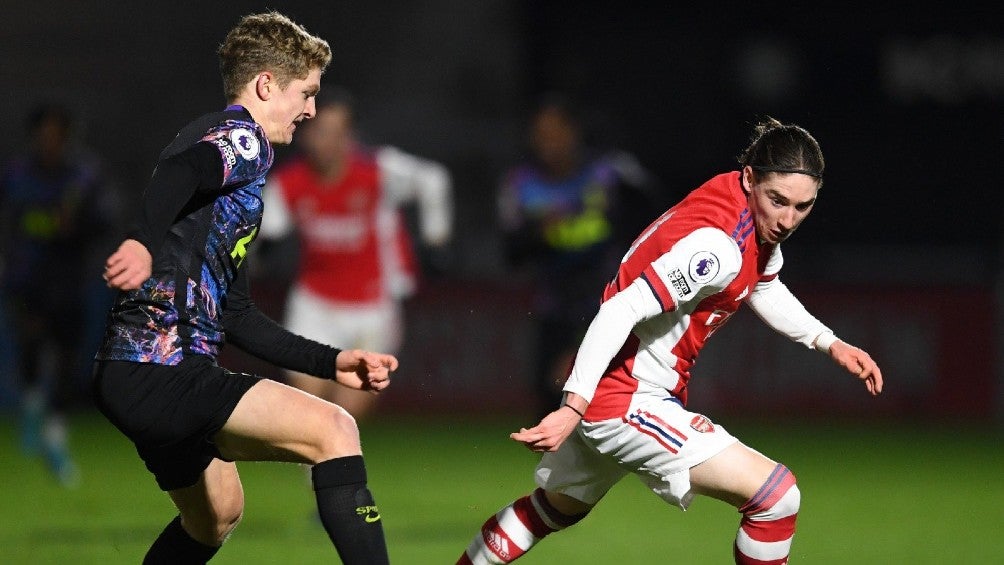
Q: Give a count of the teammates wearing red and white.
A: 2